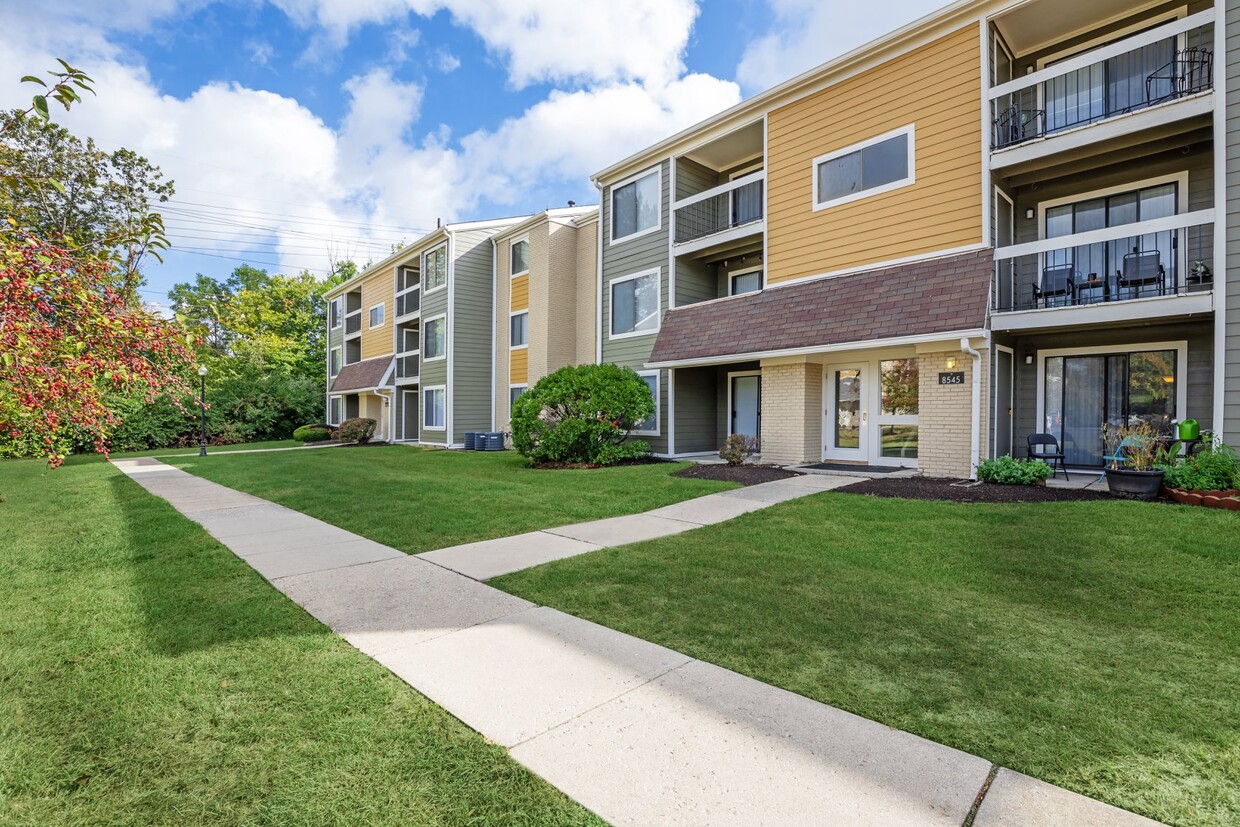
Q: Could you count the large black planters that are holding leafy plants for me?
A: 1